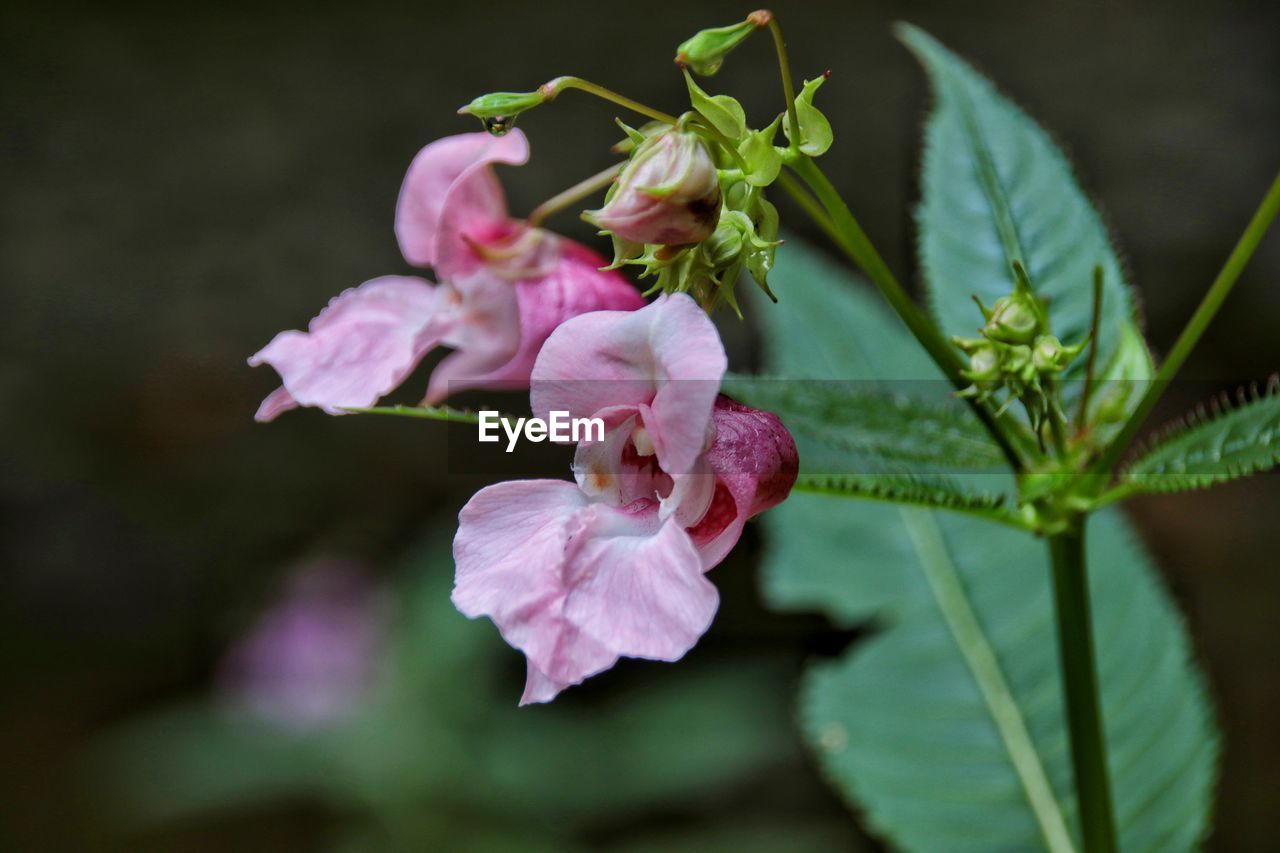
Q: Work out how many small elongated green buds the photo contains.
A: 2